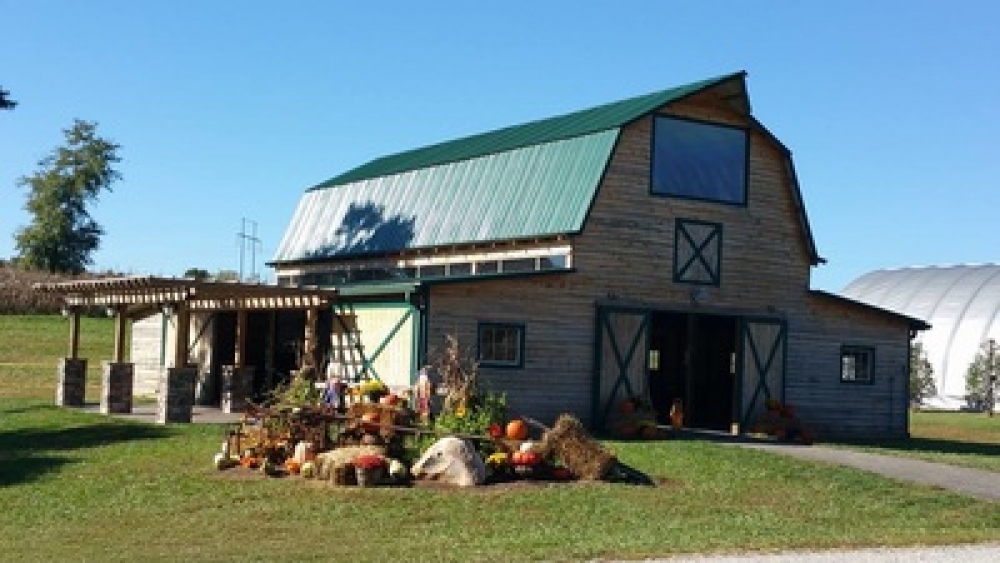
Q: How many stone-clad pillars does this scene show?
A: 4